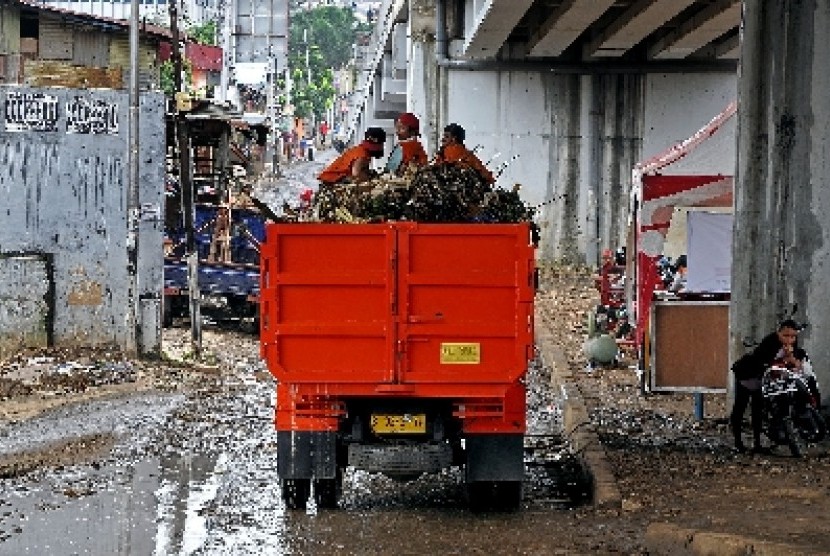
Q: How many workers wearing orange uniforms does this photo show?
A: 3